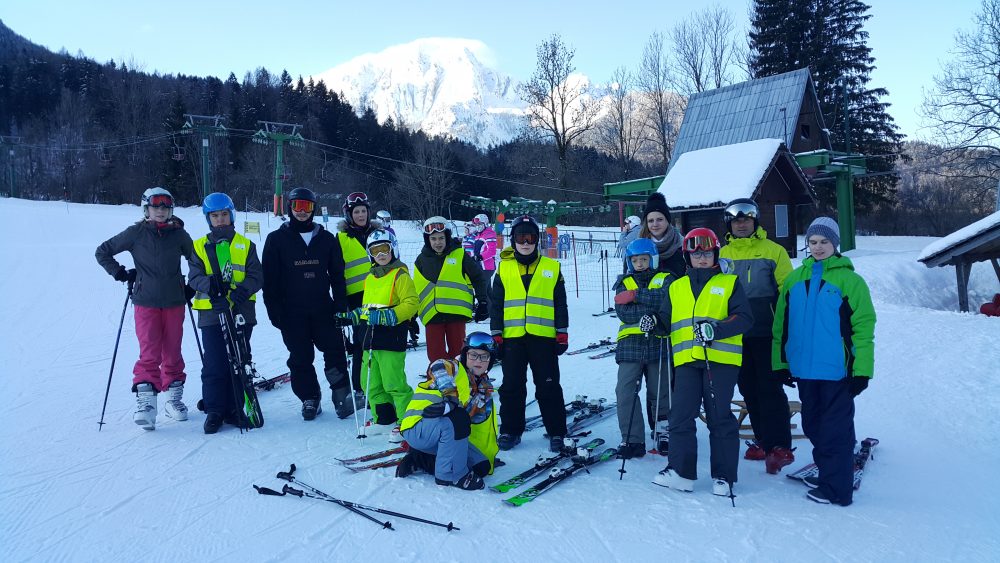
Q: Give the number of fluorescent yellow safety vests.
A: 8